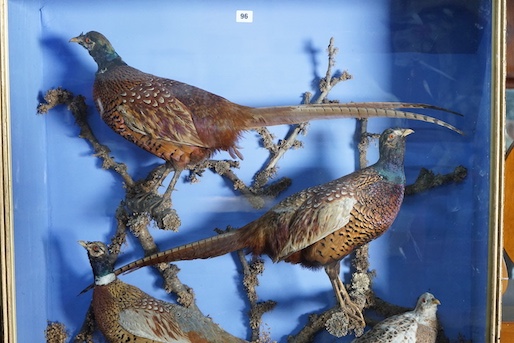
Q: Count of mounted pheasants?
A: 4